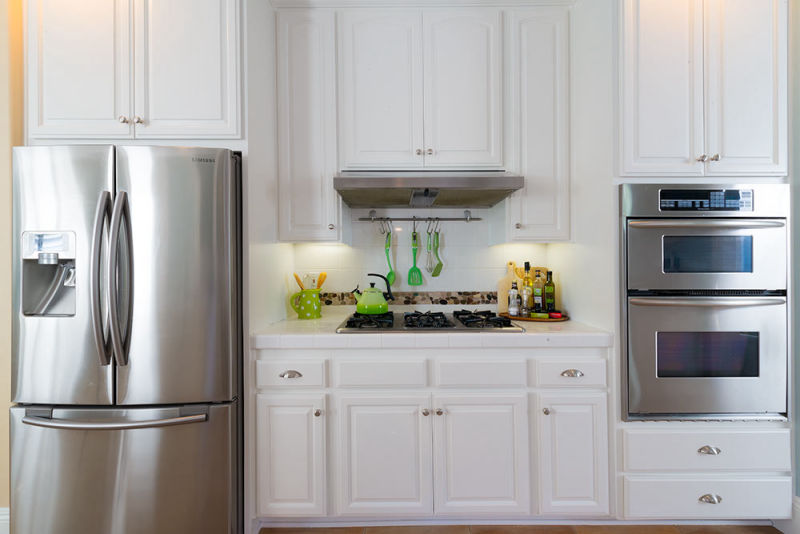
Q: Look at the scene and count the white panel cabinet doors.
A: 12